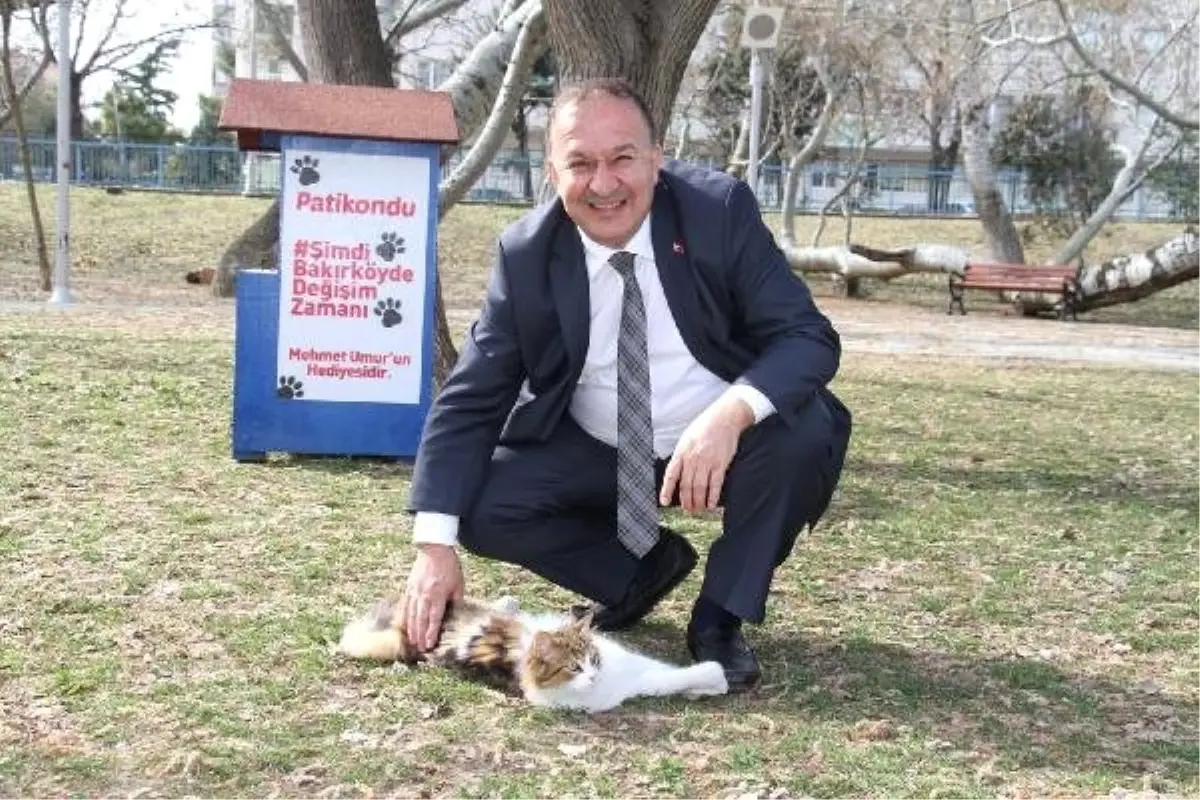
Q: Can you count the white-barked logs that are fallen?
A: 2